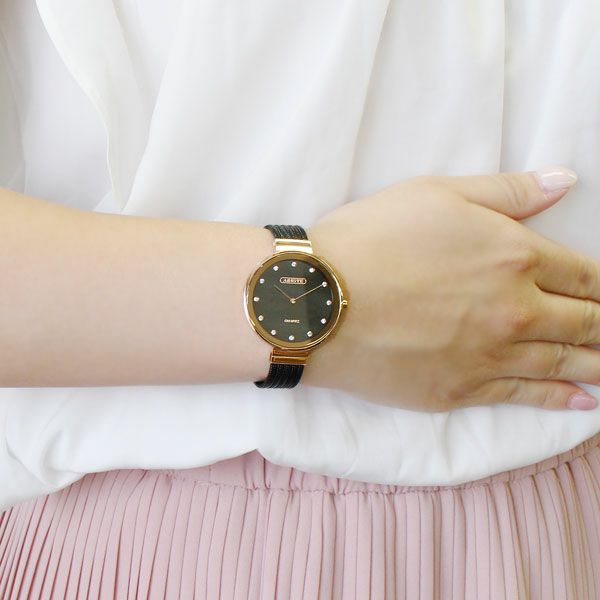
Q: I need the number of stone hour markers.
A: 12